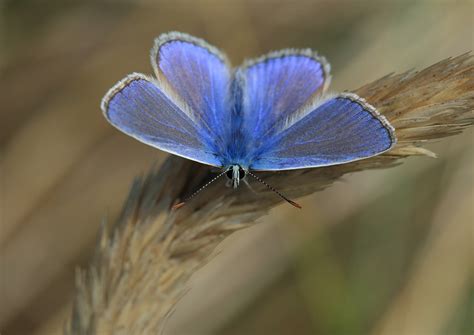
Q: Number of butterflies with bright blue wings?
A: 1